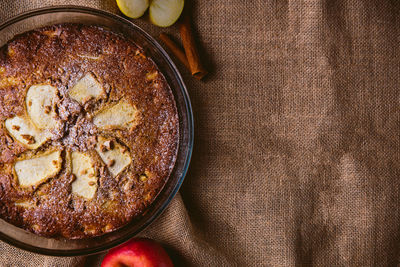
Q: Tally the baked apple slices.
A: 7